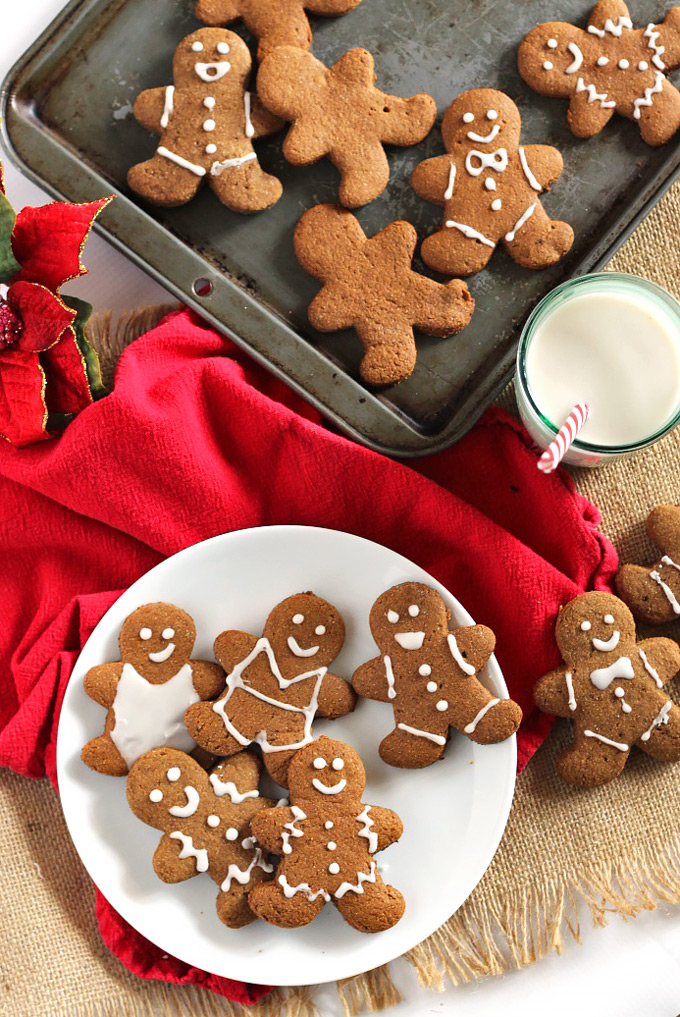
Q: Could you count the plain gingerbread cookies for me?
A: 3